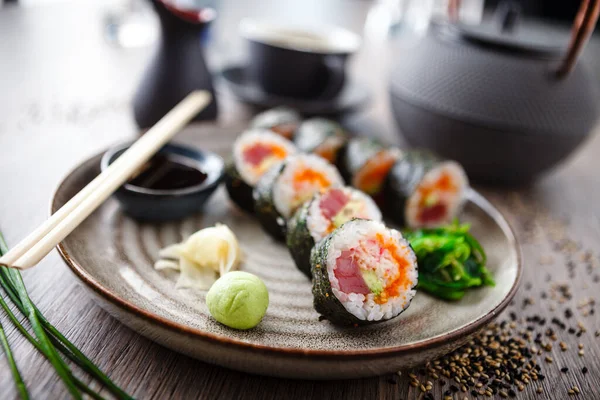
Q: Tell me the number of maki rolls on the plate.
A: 8